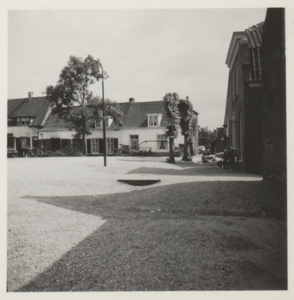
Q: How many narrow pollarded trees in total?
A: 2